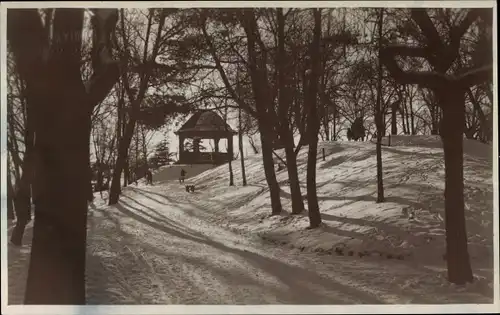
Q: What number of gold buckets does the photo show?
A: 0